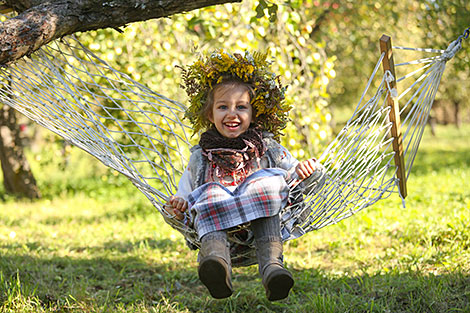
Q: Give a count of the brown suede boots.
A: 2